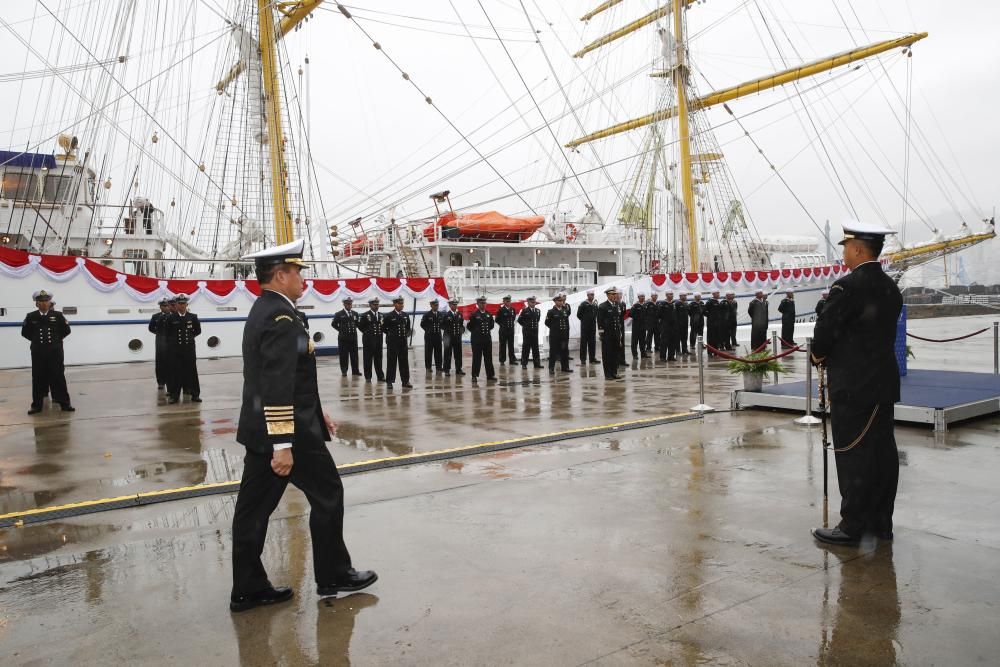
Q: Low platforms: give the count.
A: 1